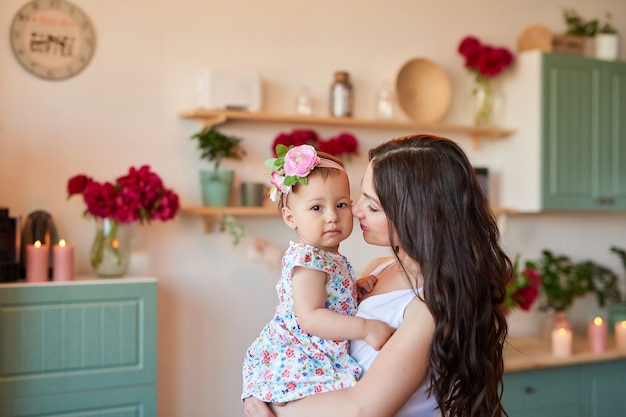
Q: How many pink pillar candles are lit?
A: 3